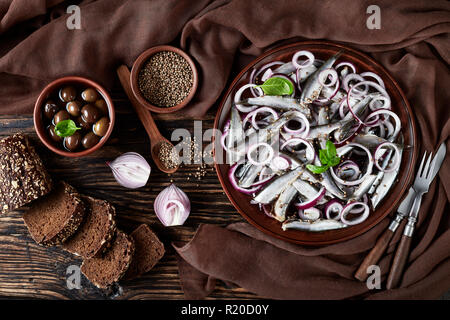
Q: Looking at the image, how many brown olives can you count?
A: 12